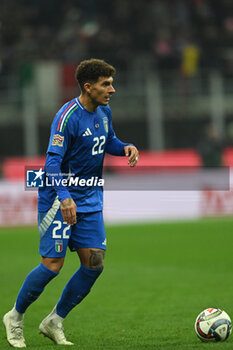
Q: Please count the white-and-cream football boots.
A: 2